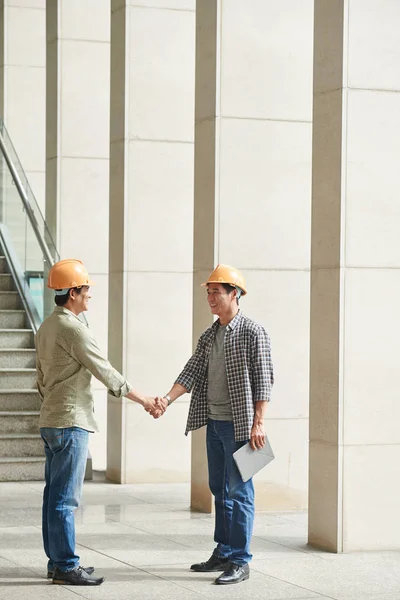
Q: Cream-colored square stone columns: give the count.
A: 5